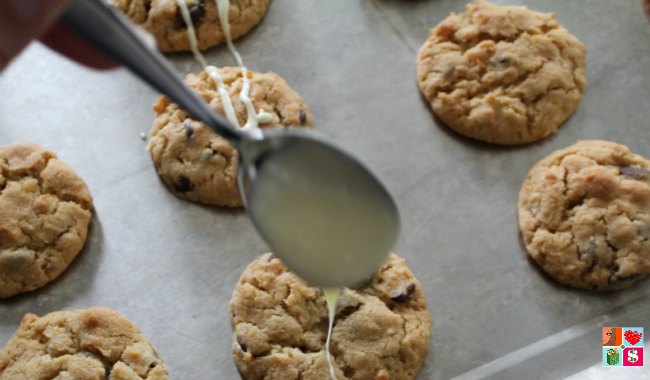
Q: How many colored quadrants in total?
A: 4